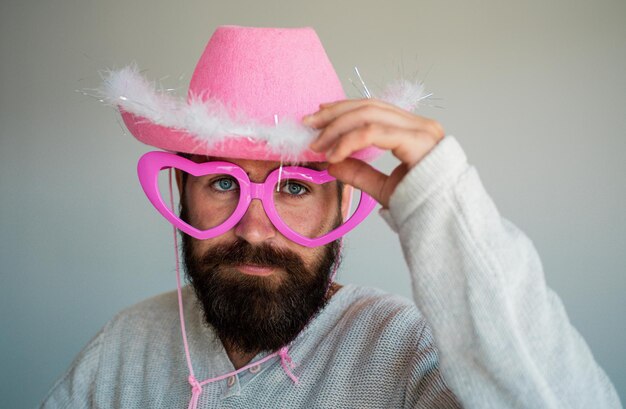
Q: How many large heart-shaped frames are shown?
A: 2